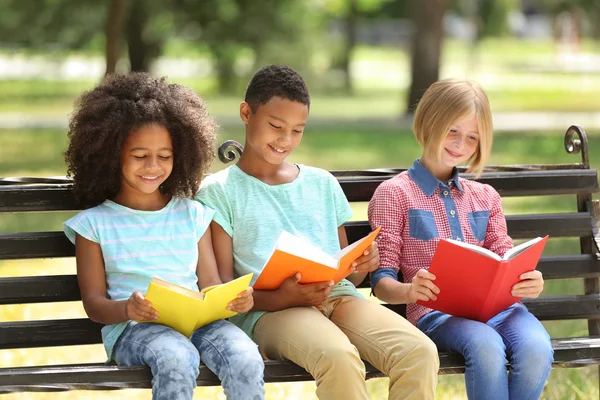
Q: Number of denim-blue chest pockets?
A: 2